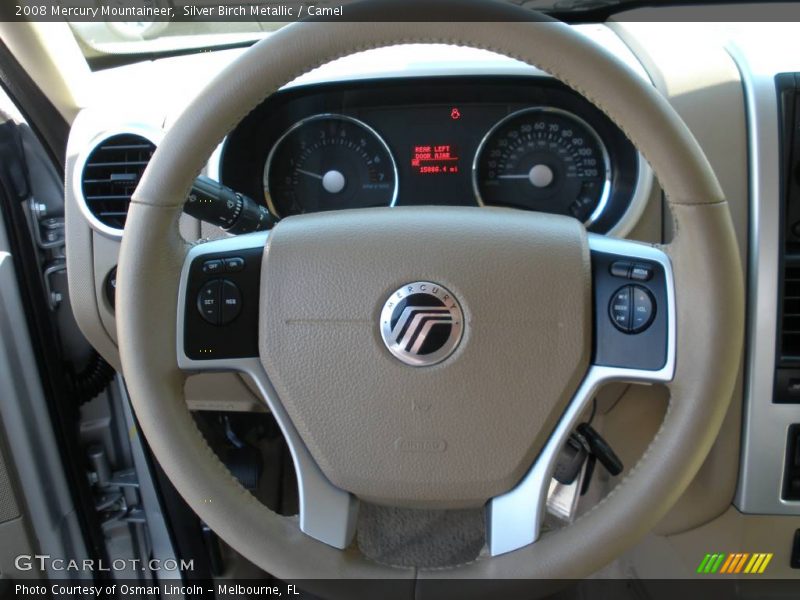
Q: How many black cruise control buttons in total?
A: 4